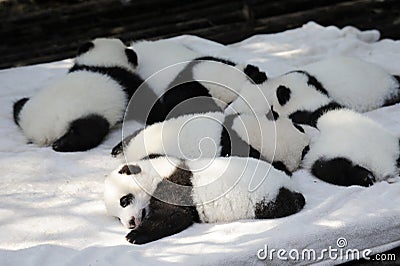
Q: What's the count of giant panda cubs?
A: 6